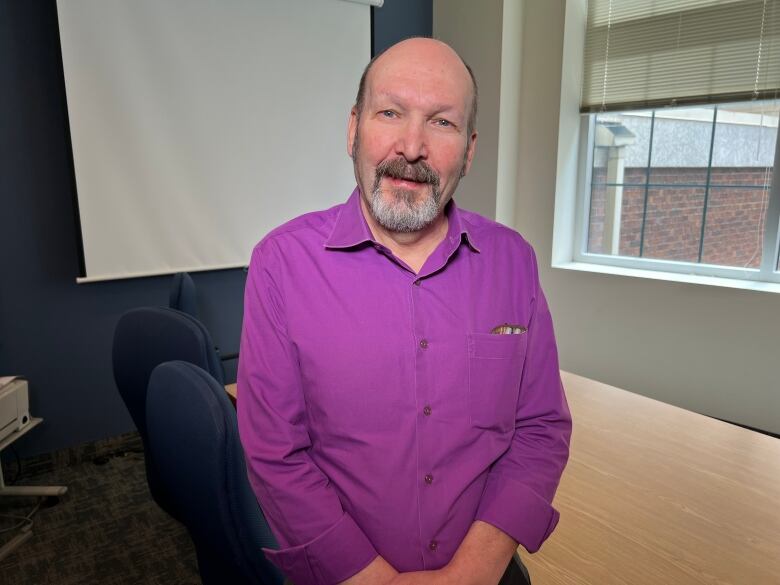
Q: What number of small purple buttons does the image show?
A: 5